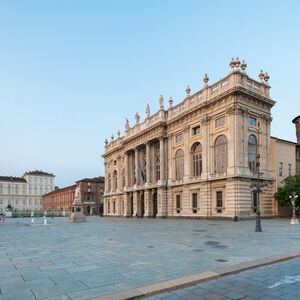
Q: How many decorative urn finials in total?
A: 11